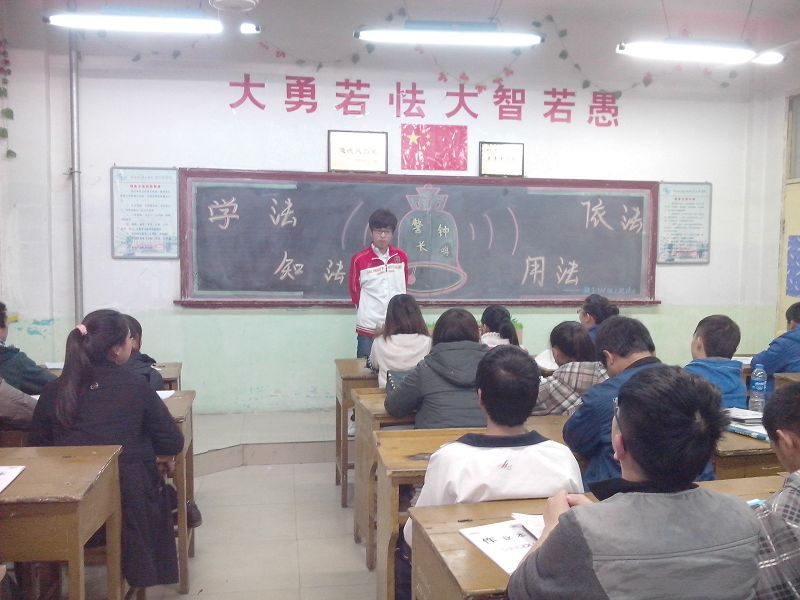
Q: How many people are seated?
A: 15